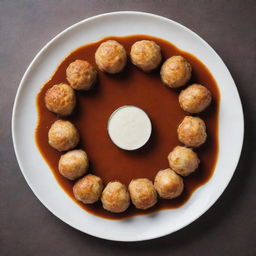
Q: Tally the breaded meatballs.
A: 14